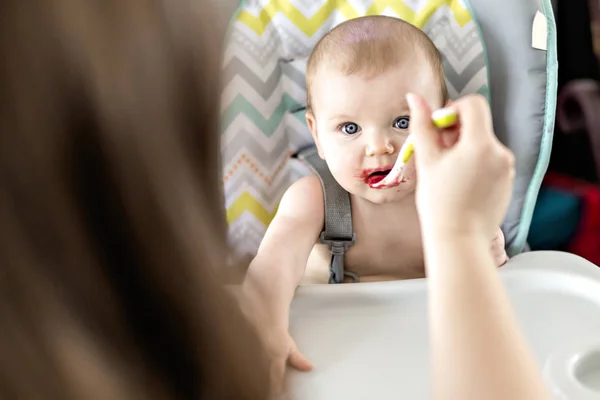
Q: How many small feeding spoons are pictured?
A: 1